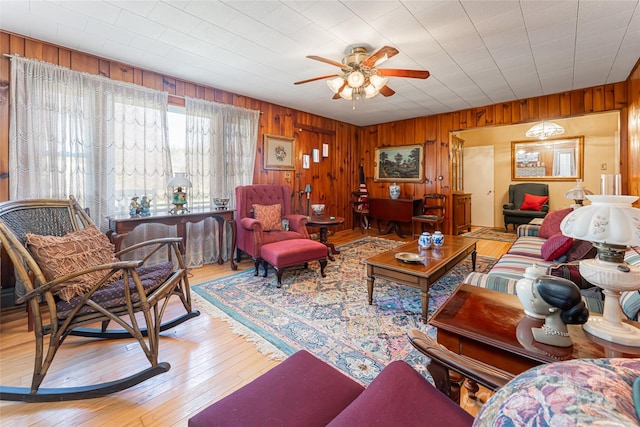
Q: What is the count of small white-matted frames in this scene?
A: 3